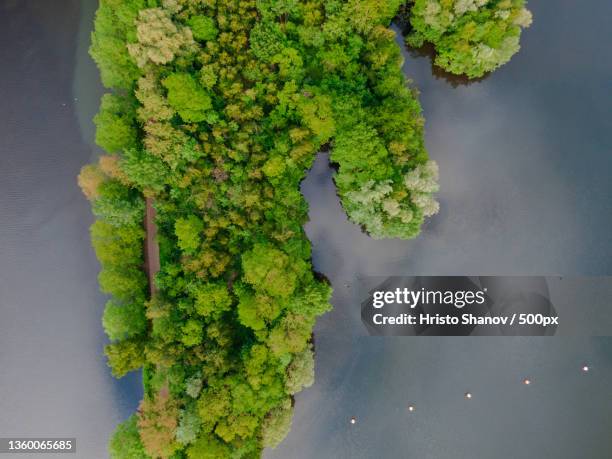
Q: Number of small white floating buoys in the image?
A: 5